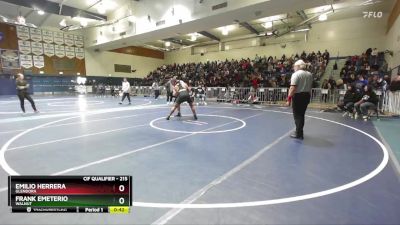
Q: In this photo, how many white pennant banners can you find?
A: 14